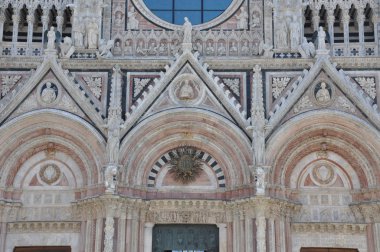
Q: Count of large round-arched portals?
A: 3